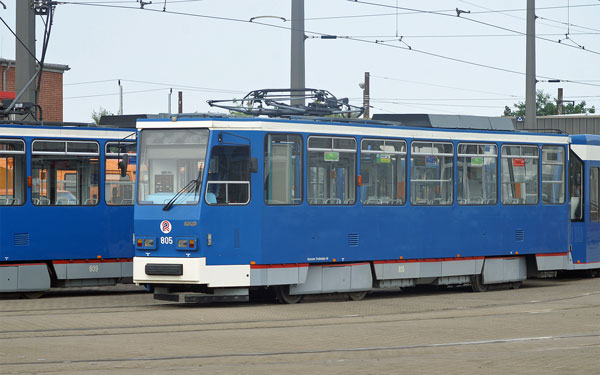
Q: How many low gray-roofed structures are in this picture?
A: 1